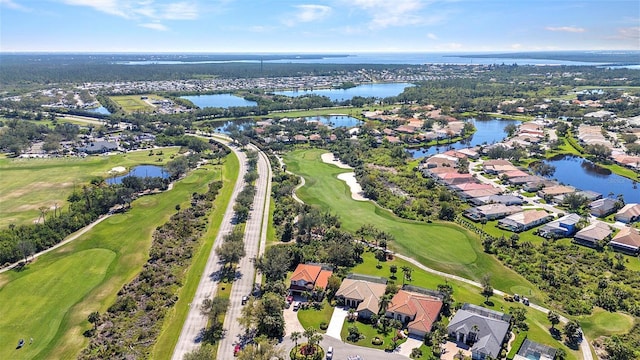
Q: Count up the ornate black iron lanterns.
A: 0